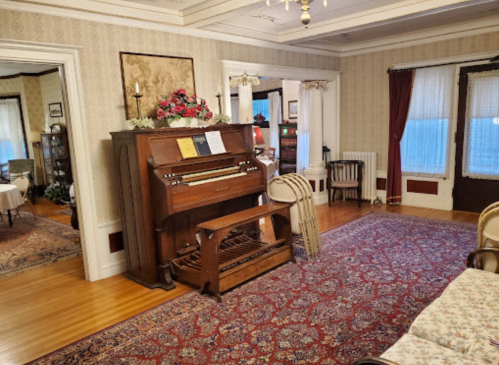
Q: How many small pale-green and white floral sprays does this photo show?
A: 2